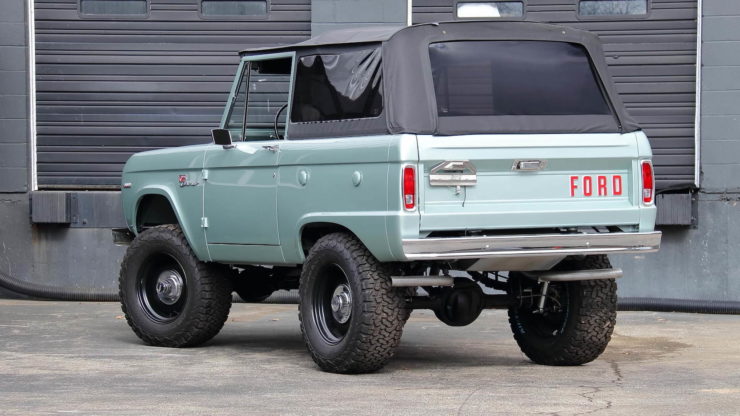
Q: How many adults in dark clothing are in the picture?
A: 0